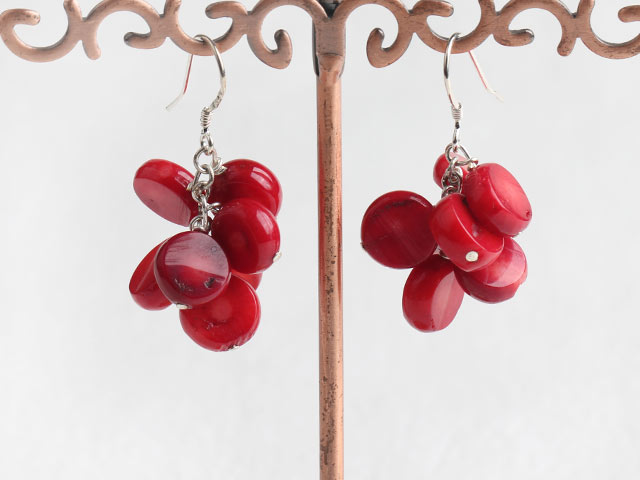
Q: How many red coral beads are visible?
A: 13